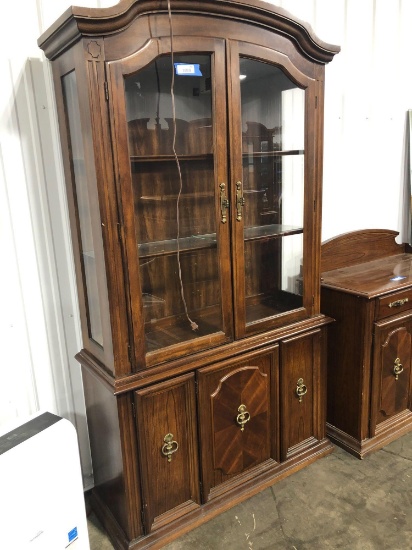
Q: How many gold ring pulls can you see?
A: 4